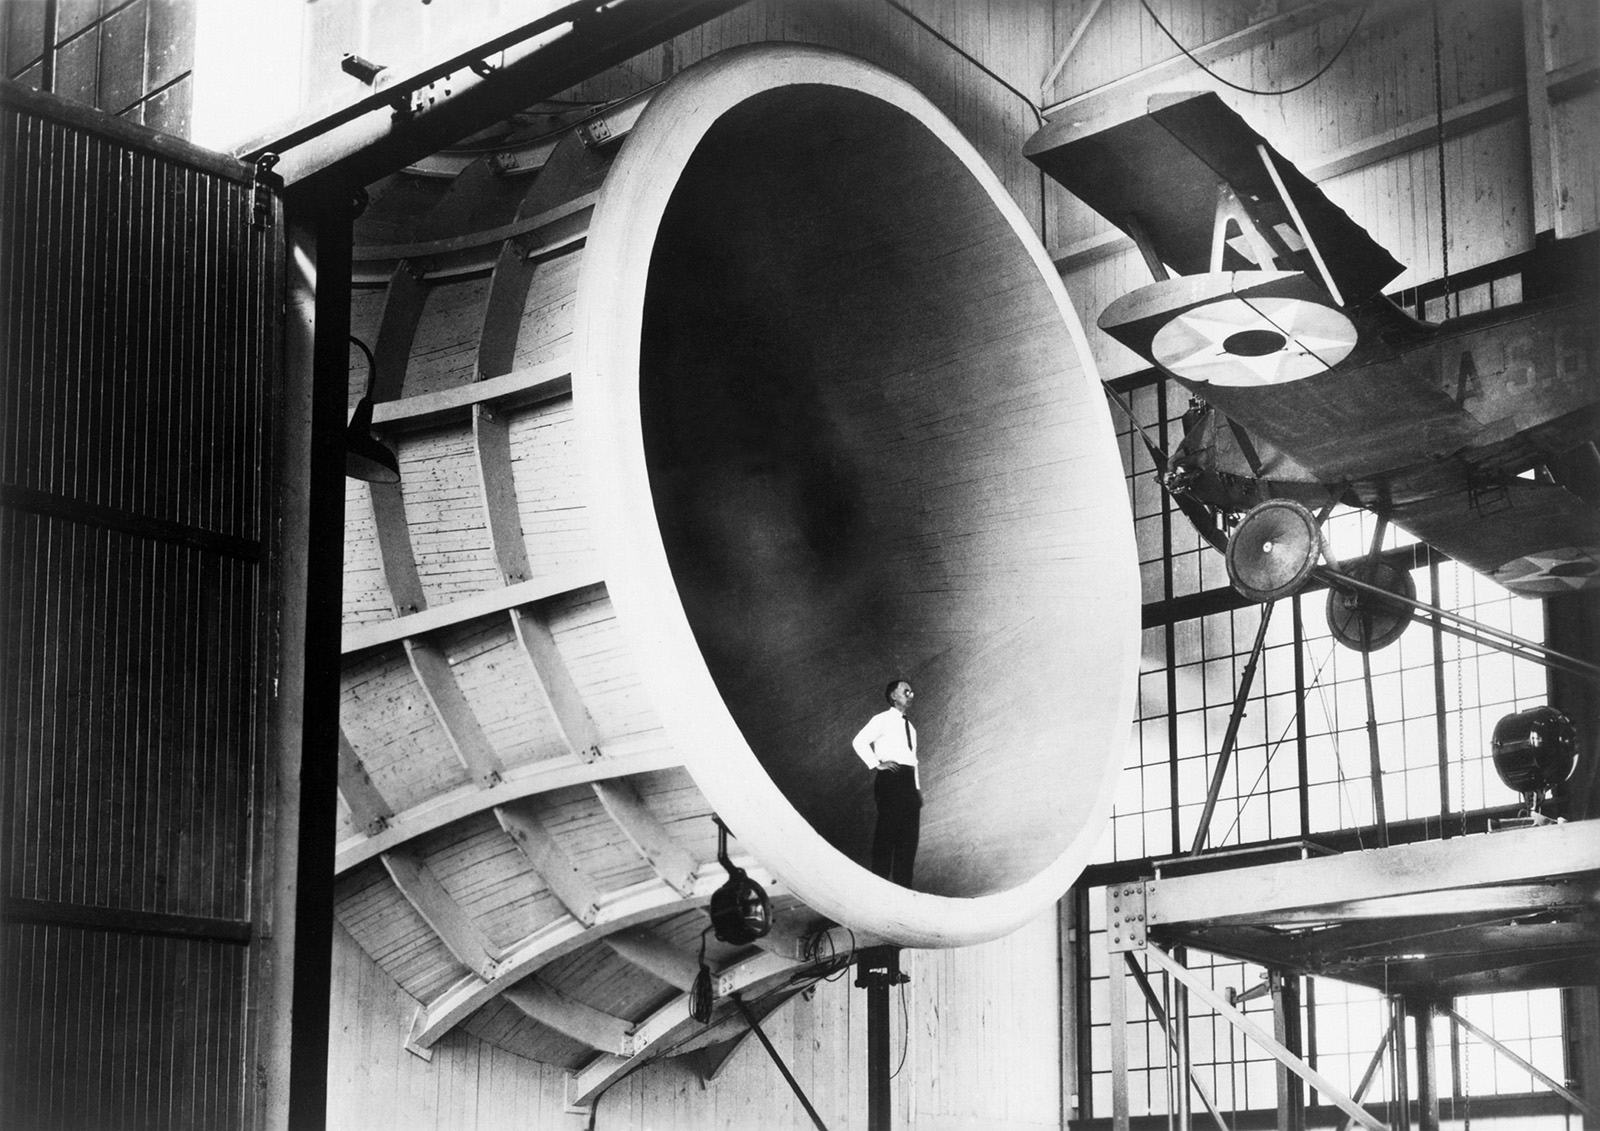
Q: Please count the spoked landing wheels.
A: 2